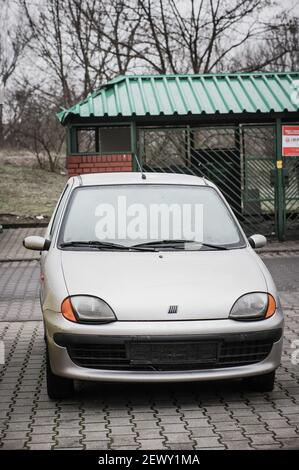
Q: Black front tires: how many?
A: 2